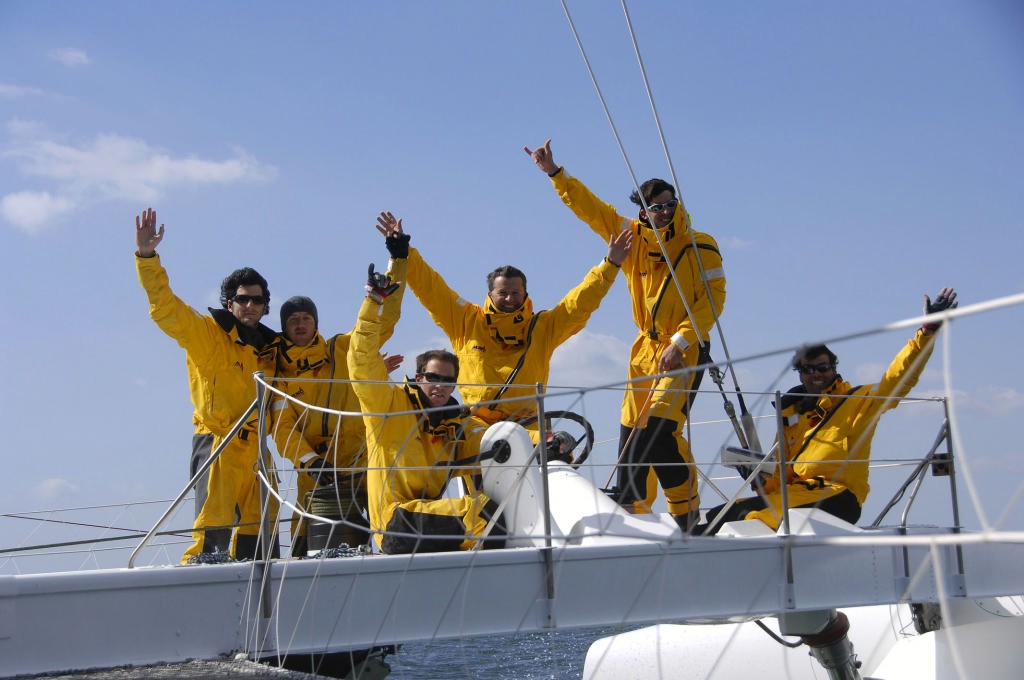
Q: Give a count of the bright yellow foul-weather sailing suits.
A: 6